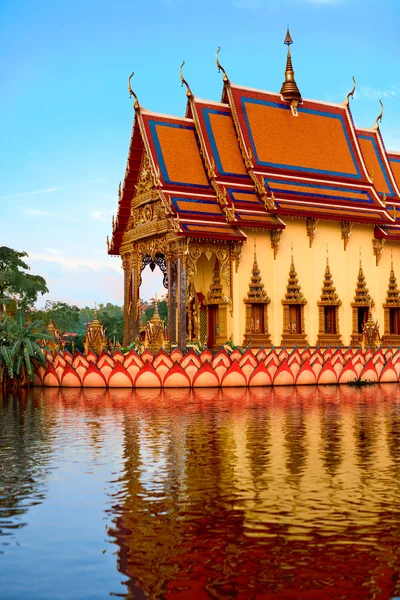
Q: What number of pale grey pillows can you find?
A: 0